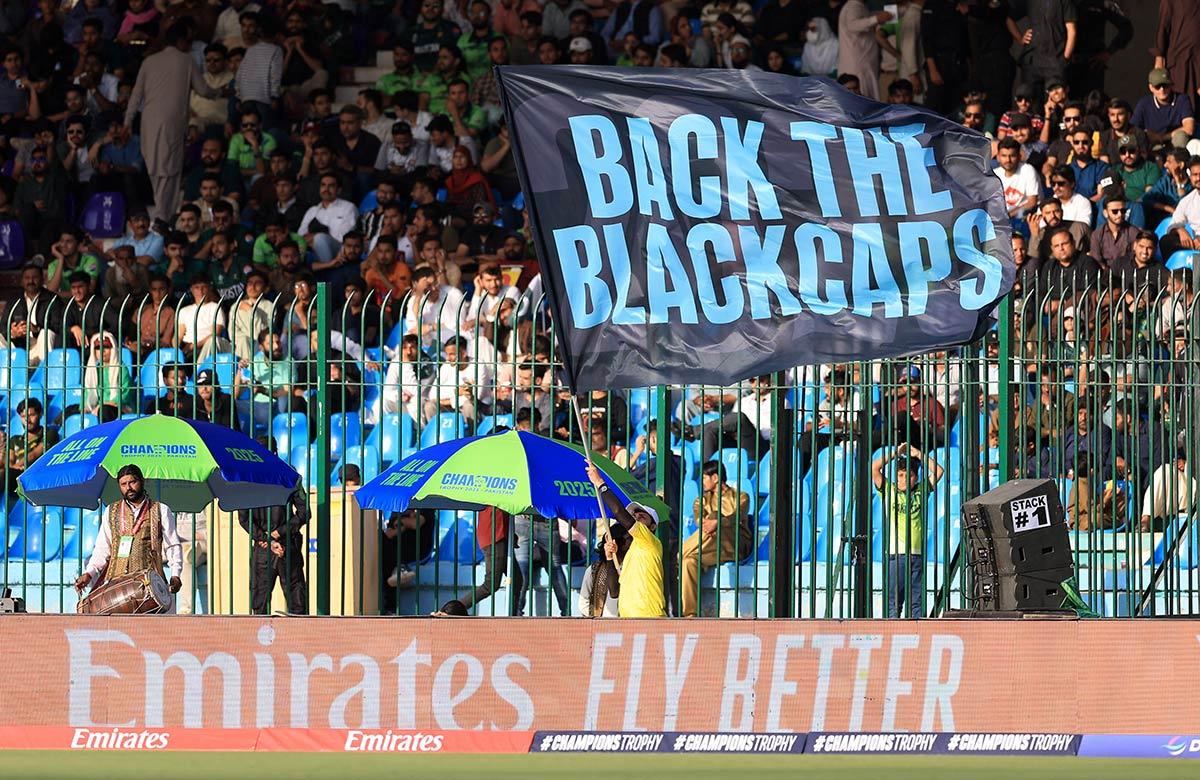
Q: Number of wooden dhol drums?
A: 1